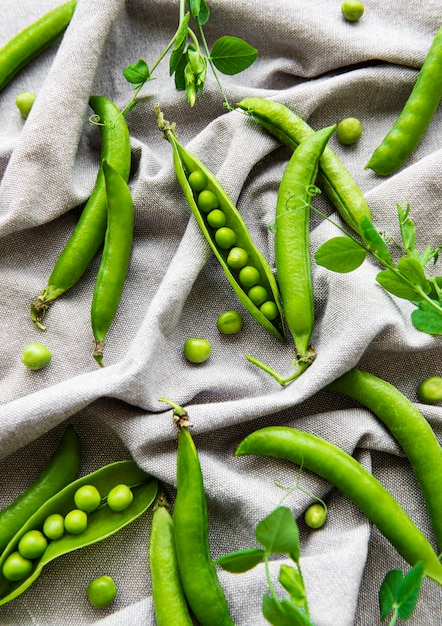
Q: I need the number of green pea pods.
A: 13